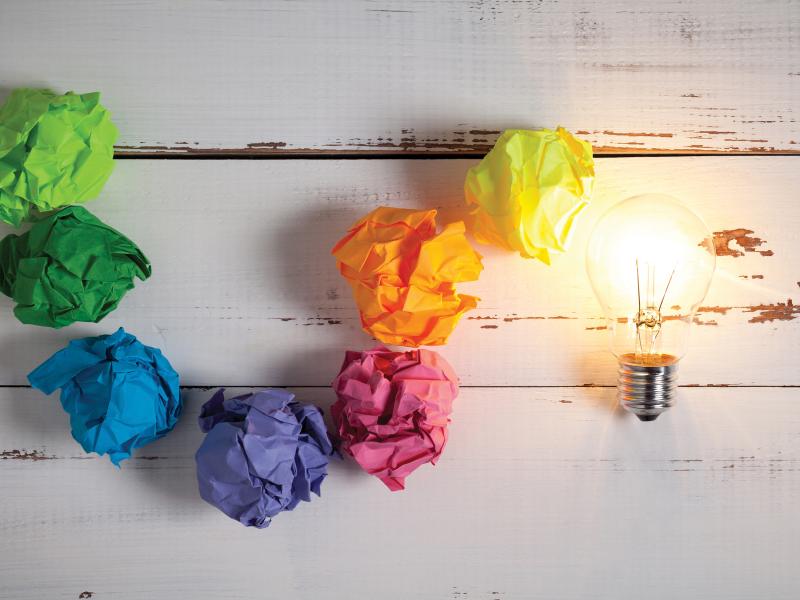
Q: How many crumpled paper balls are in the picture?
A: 7